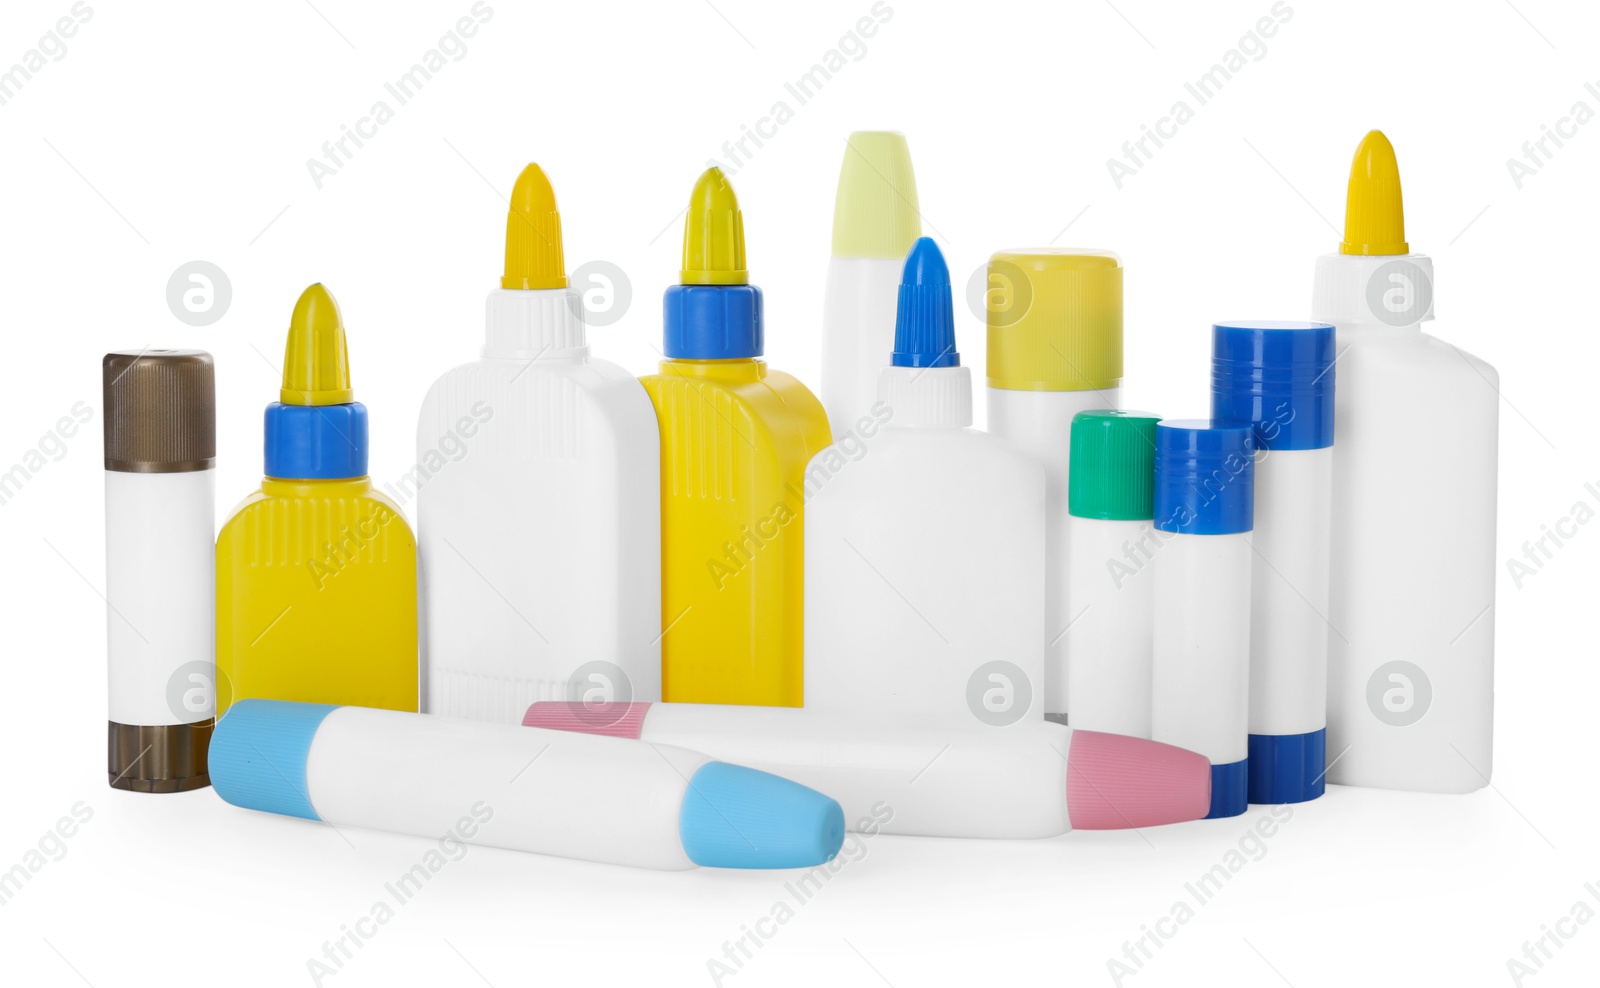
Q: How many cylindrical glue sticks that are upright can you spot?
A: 5